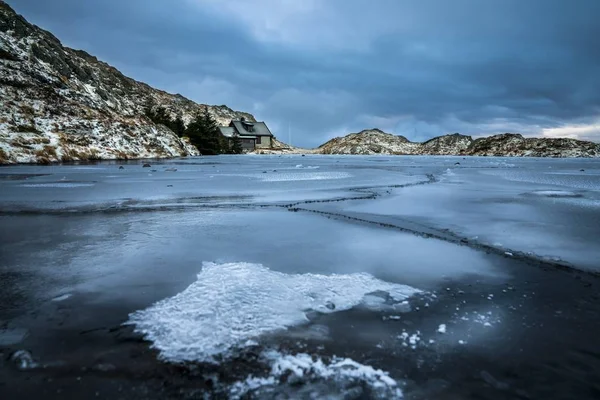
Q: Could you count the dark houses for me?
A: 1